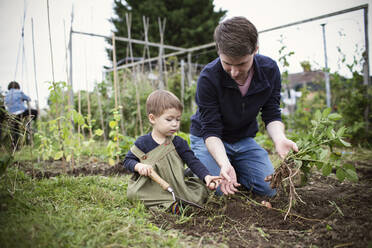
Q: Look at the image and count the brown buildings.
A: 1